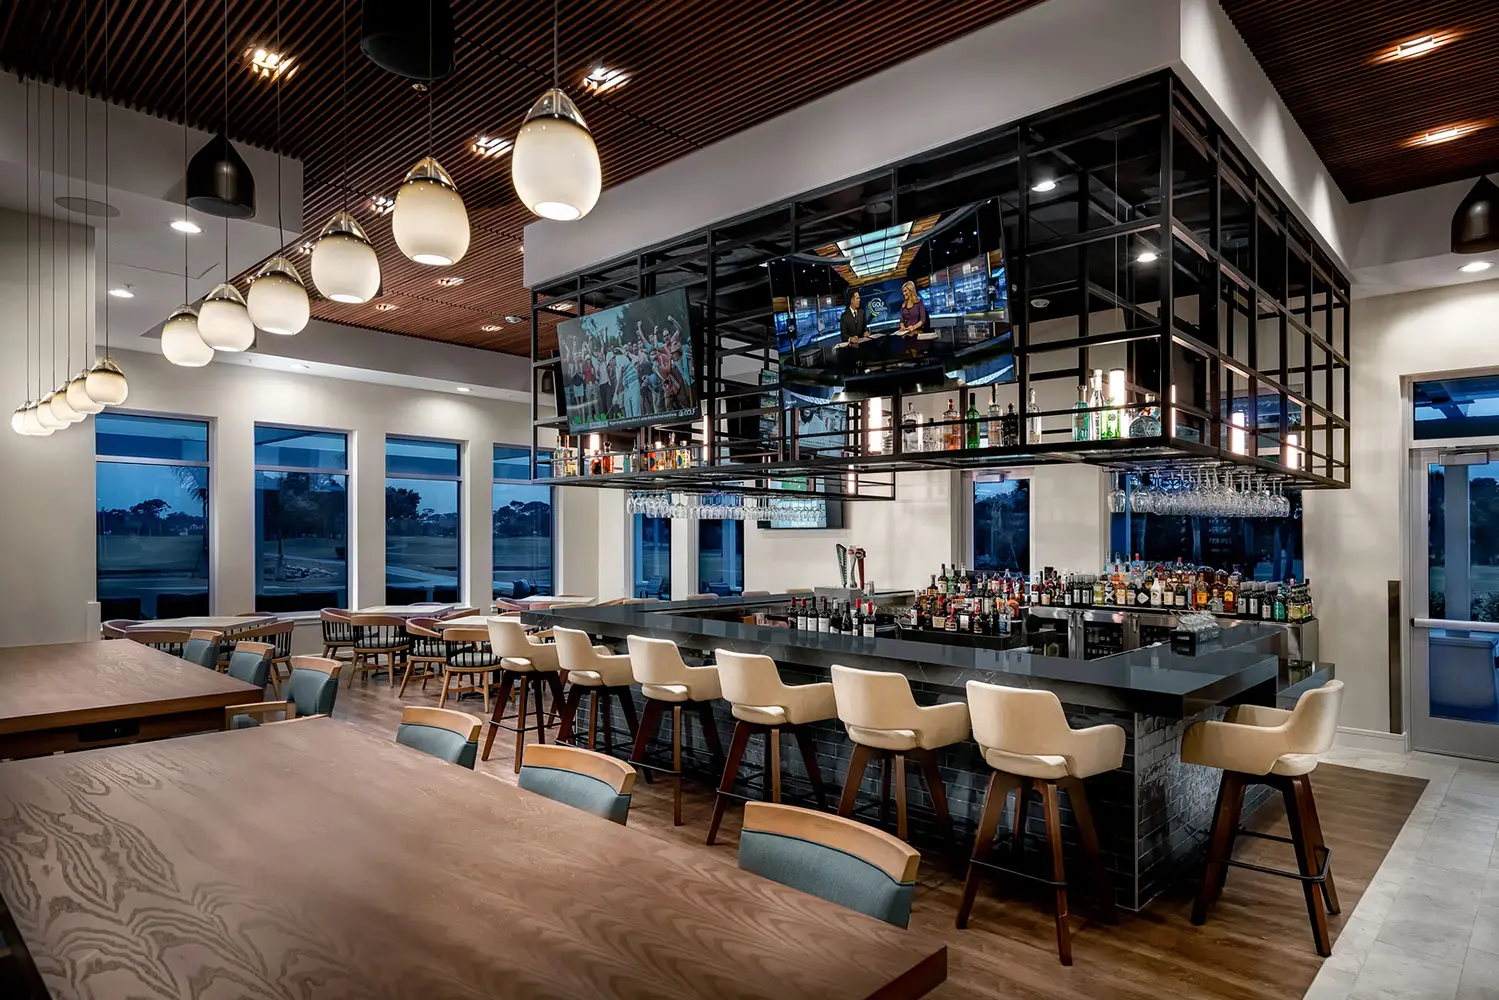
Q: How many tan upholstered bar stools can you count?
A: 7